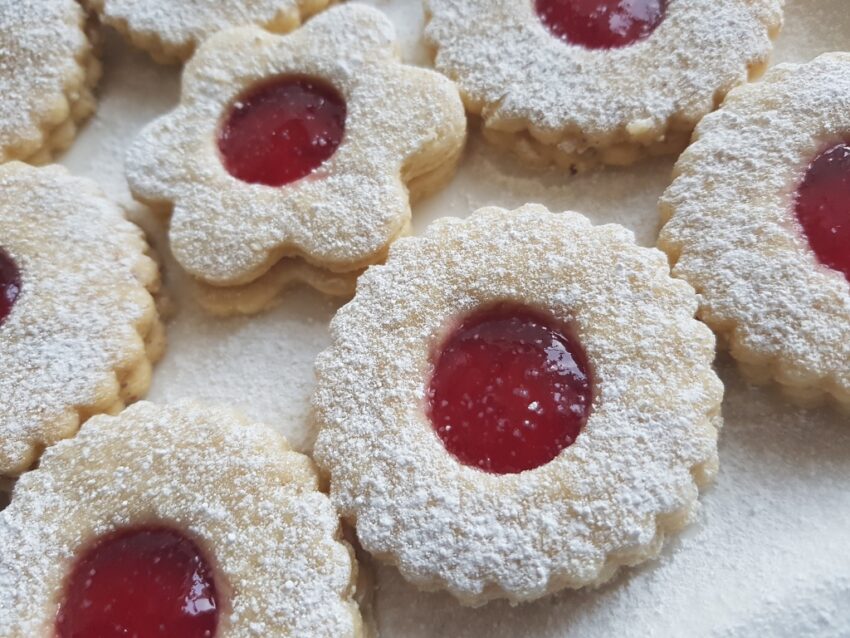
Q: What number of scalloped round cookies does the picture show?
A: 7